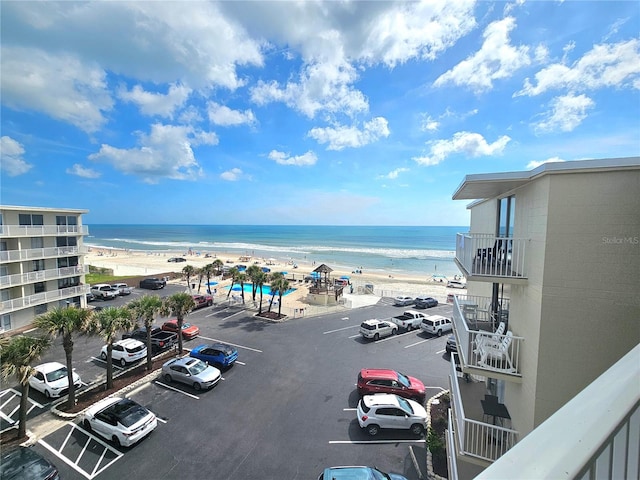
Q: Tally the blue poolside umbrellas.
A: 3